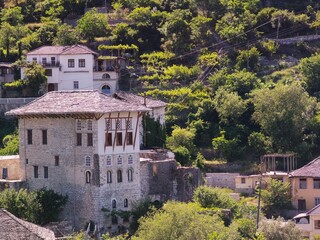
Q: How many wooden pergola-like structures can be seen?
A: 1